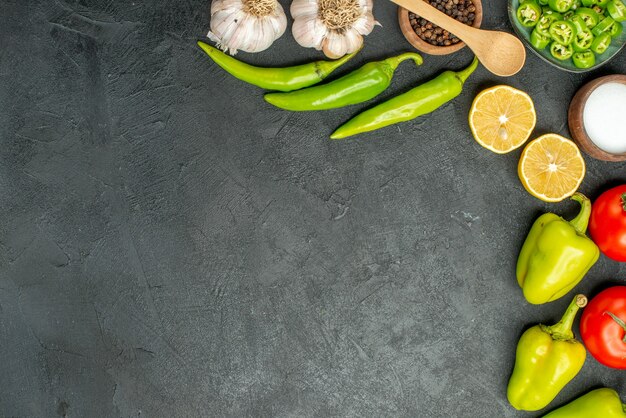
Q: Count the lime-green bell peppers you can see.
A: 3